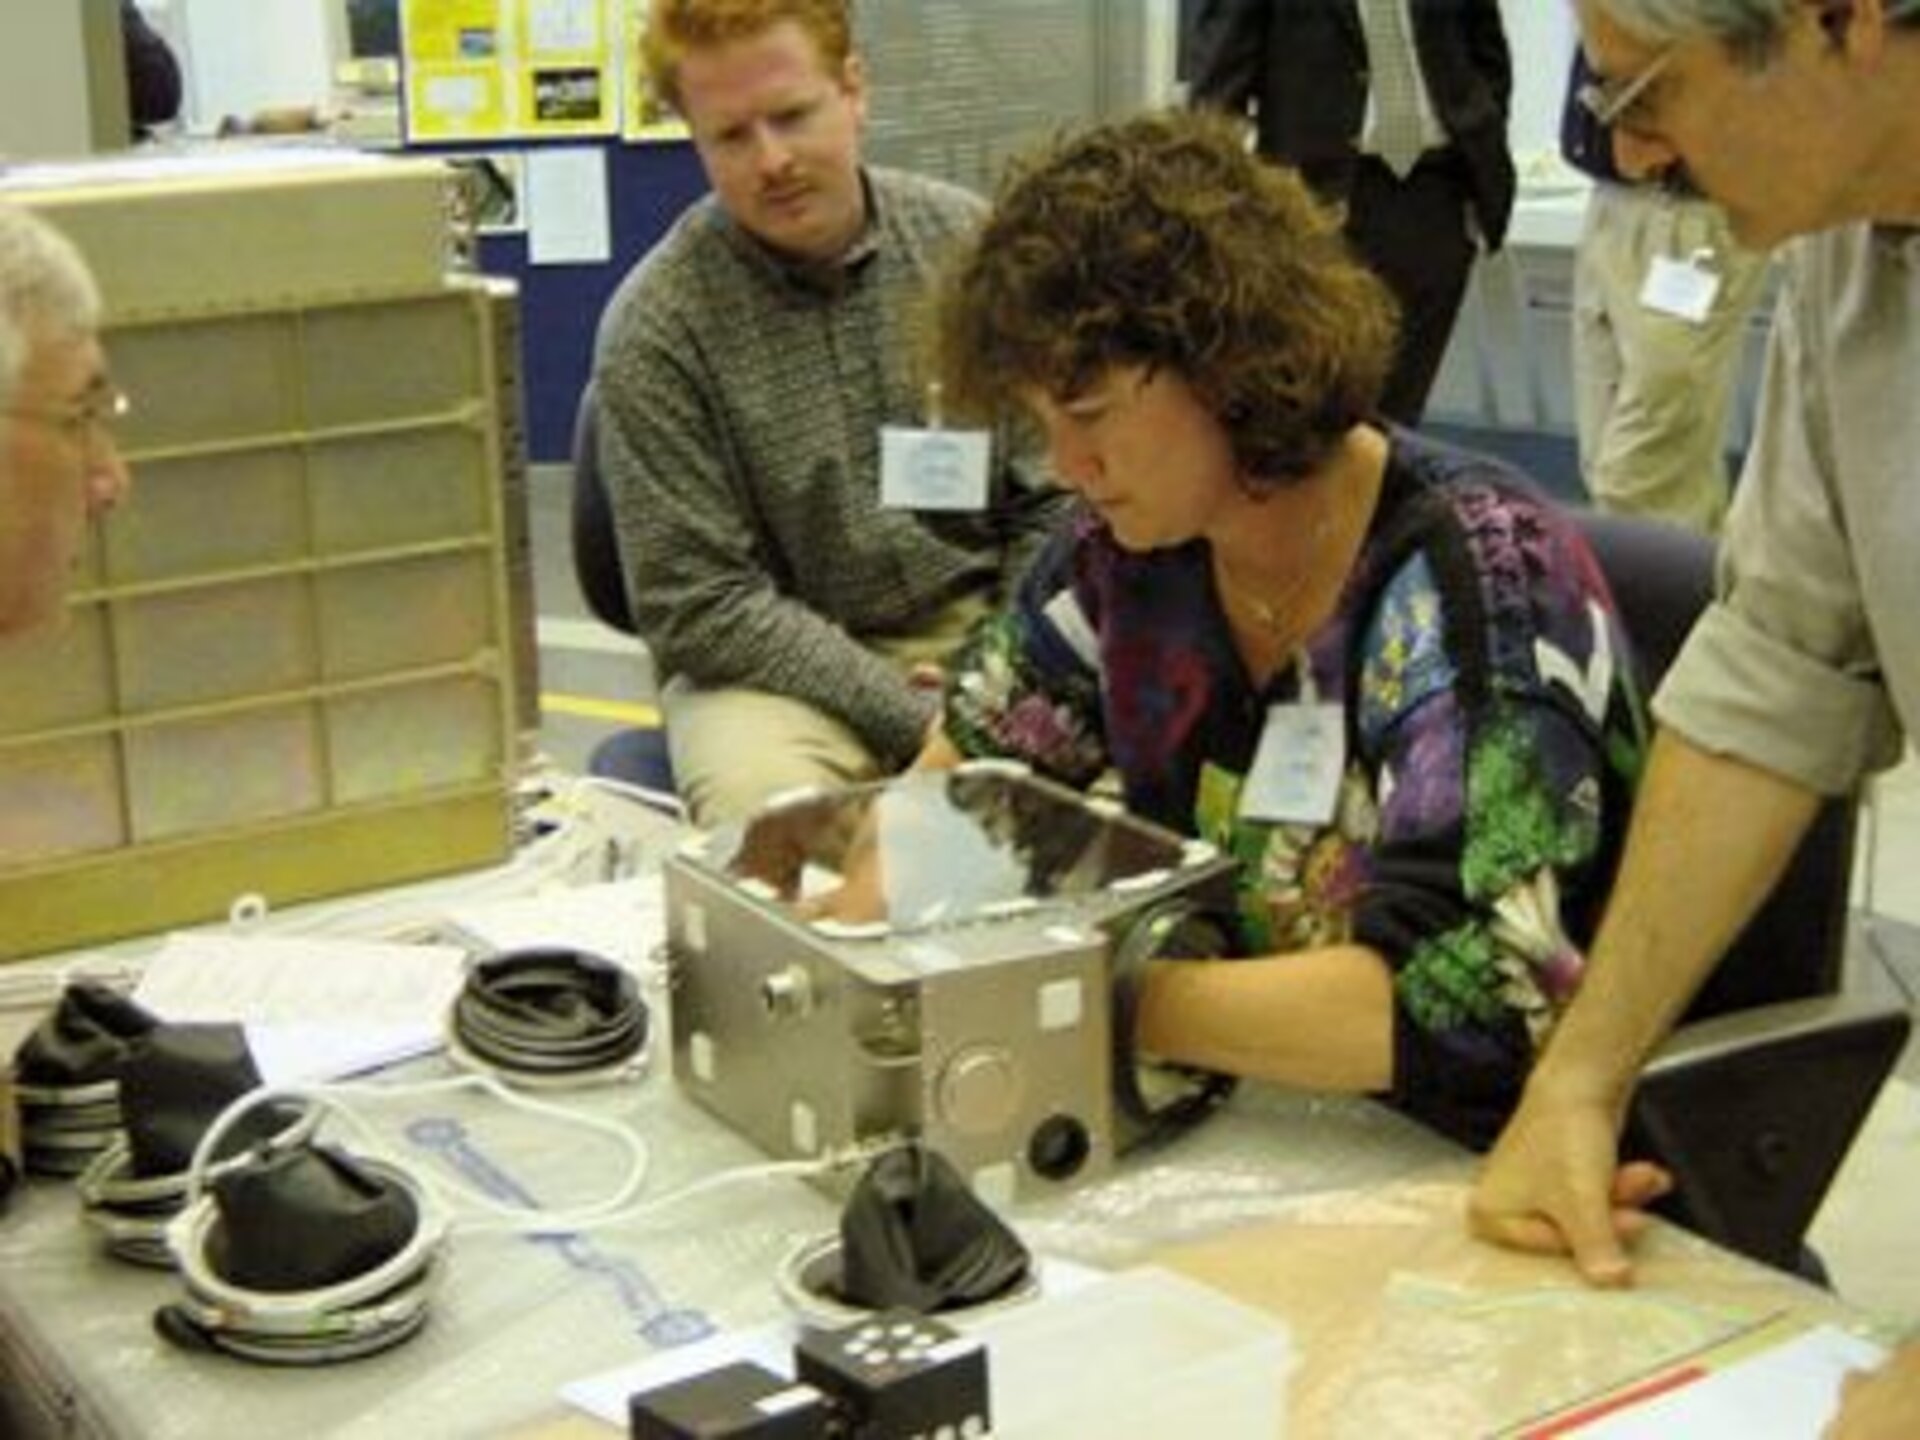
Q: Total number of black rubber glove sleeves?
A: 5